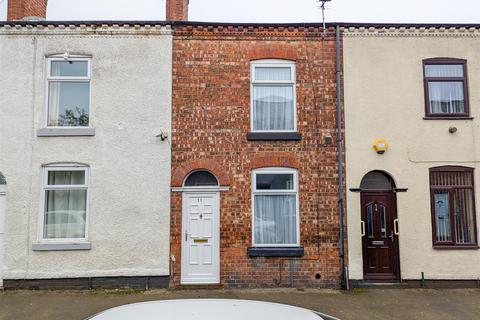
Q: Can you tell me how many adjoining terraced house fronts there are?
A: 3